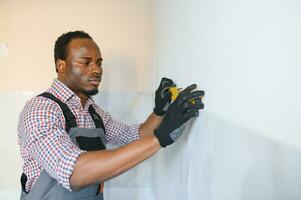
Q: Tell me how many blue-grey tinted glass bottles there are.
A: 0